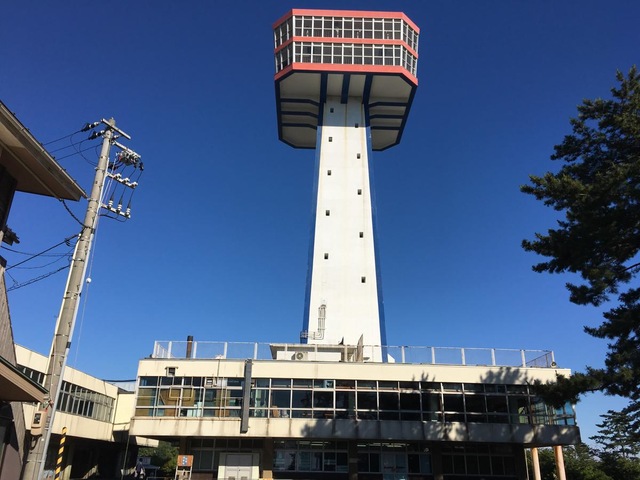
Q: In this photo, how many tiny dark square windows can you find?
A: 10